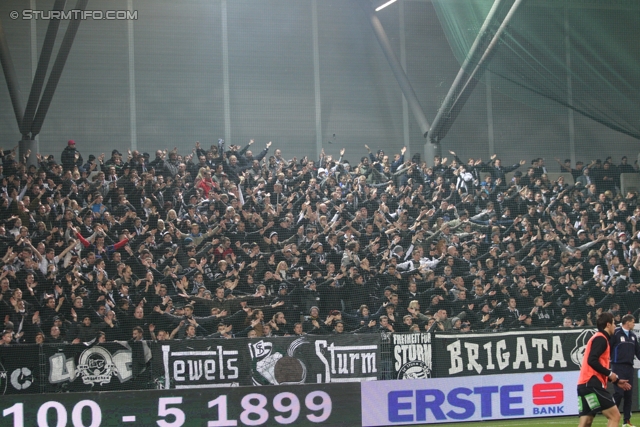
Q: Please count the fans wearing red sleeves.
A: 1